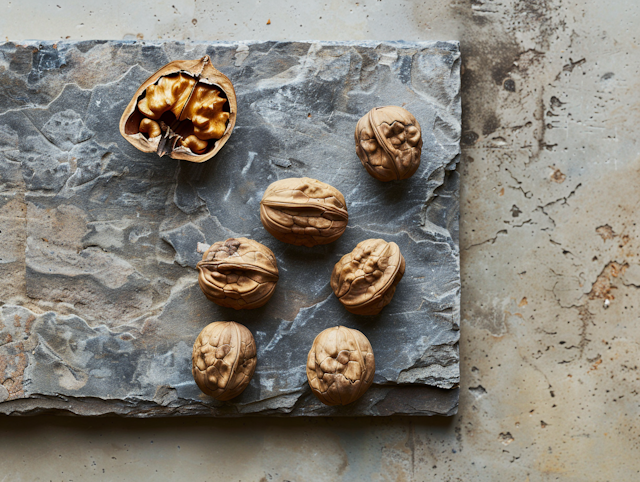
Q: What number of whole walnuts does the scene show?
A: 6